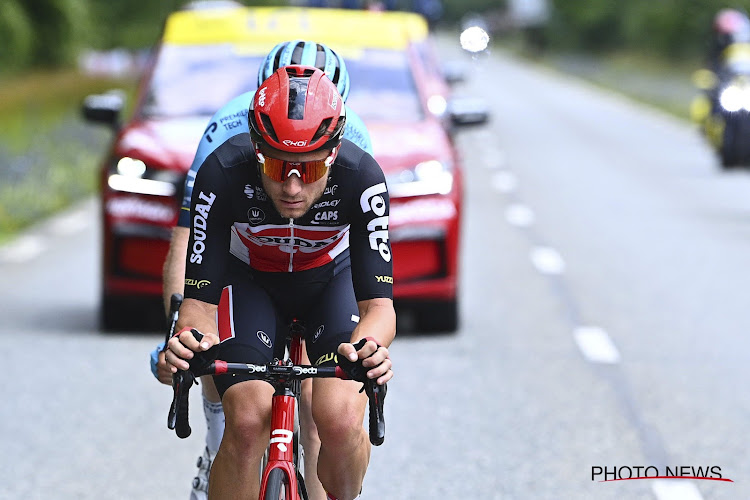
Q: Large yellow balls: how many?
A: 0